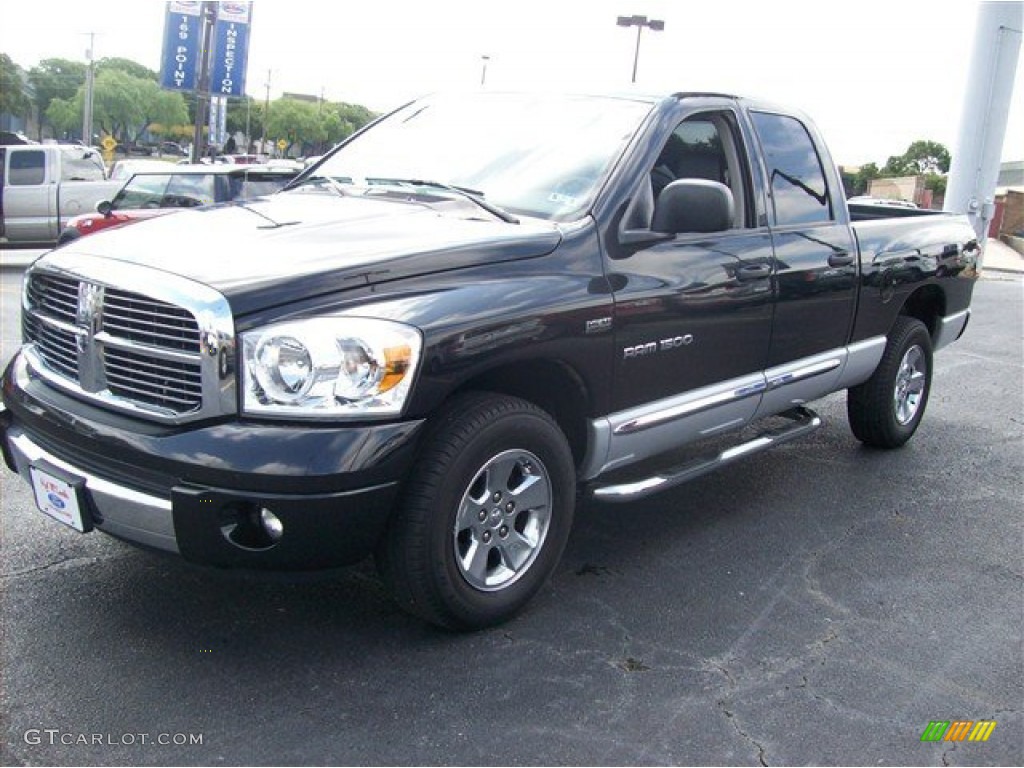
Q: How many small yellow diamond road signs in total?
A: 2